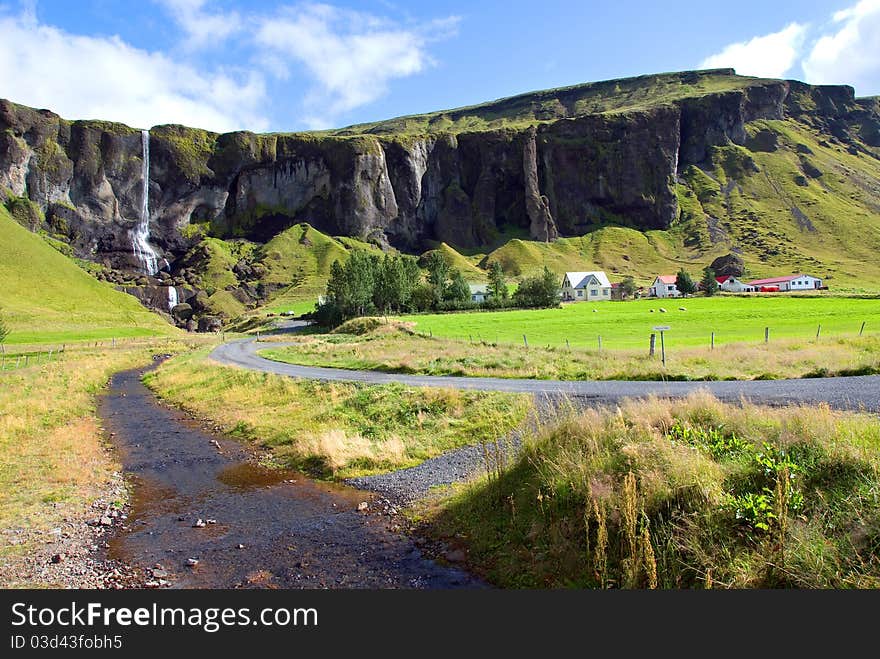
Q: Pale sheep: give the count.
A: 4